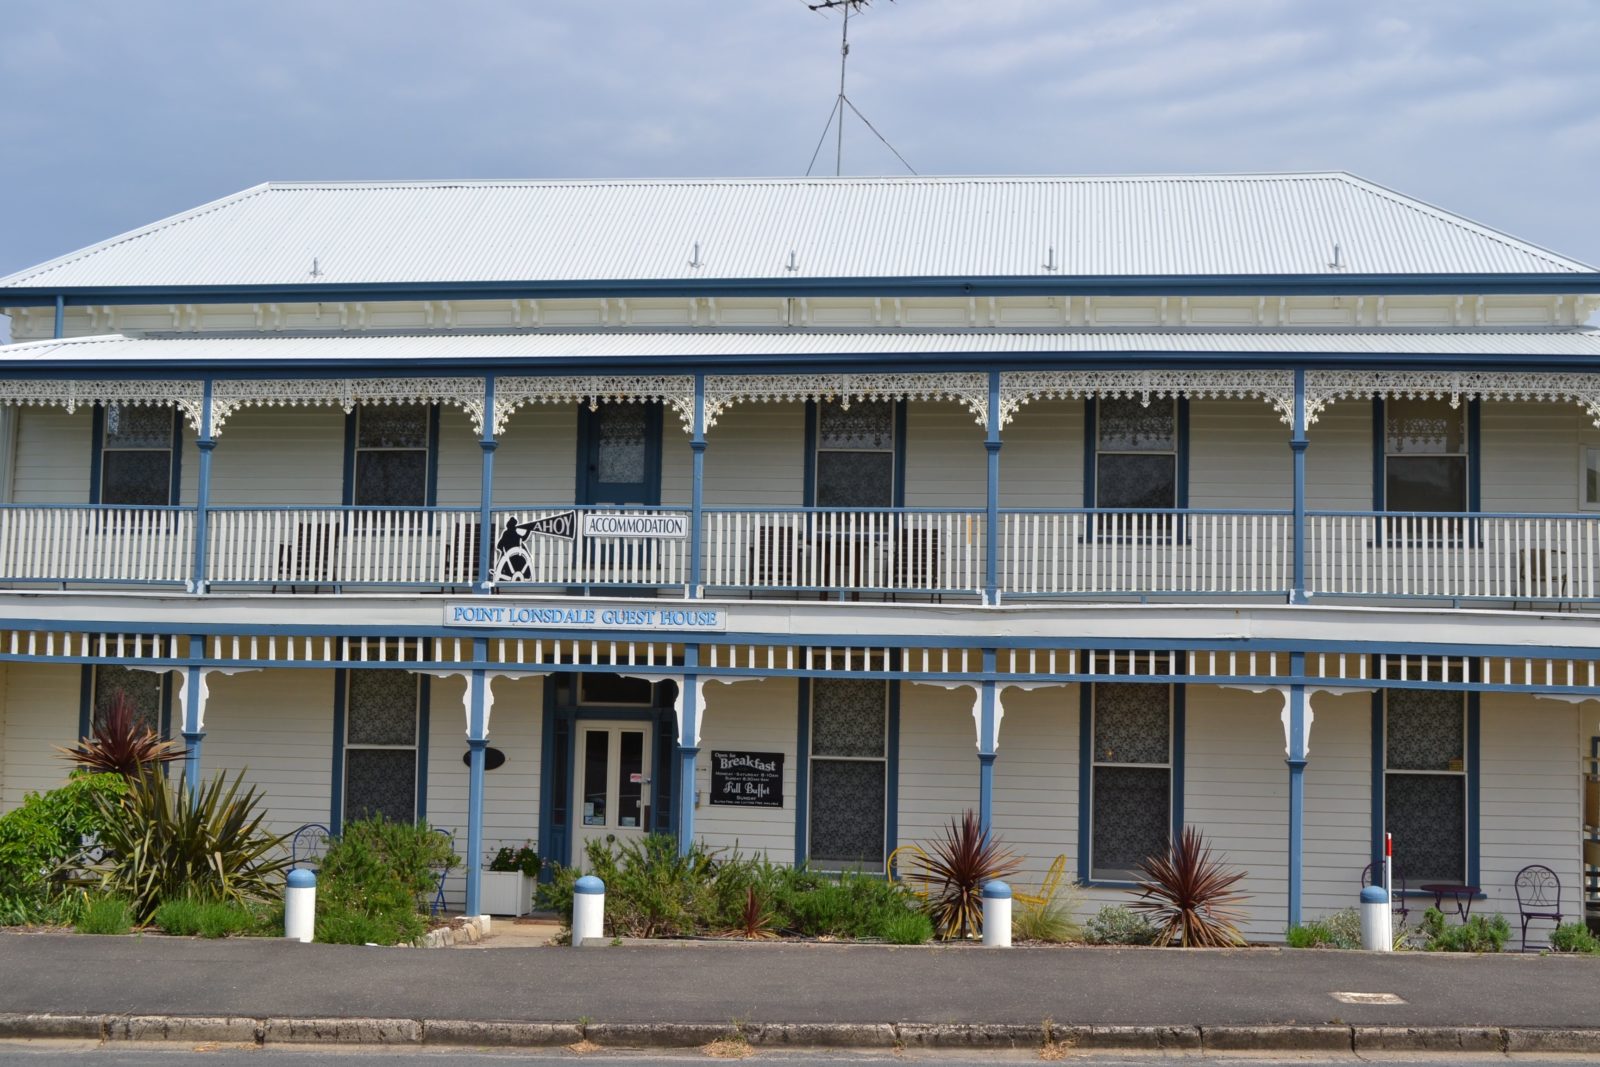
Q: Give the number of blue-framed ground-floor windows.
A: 5